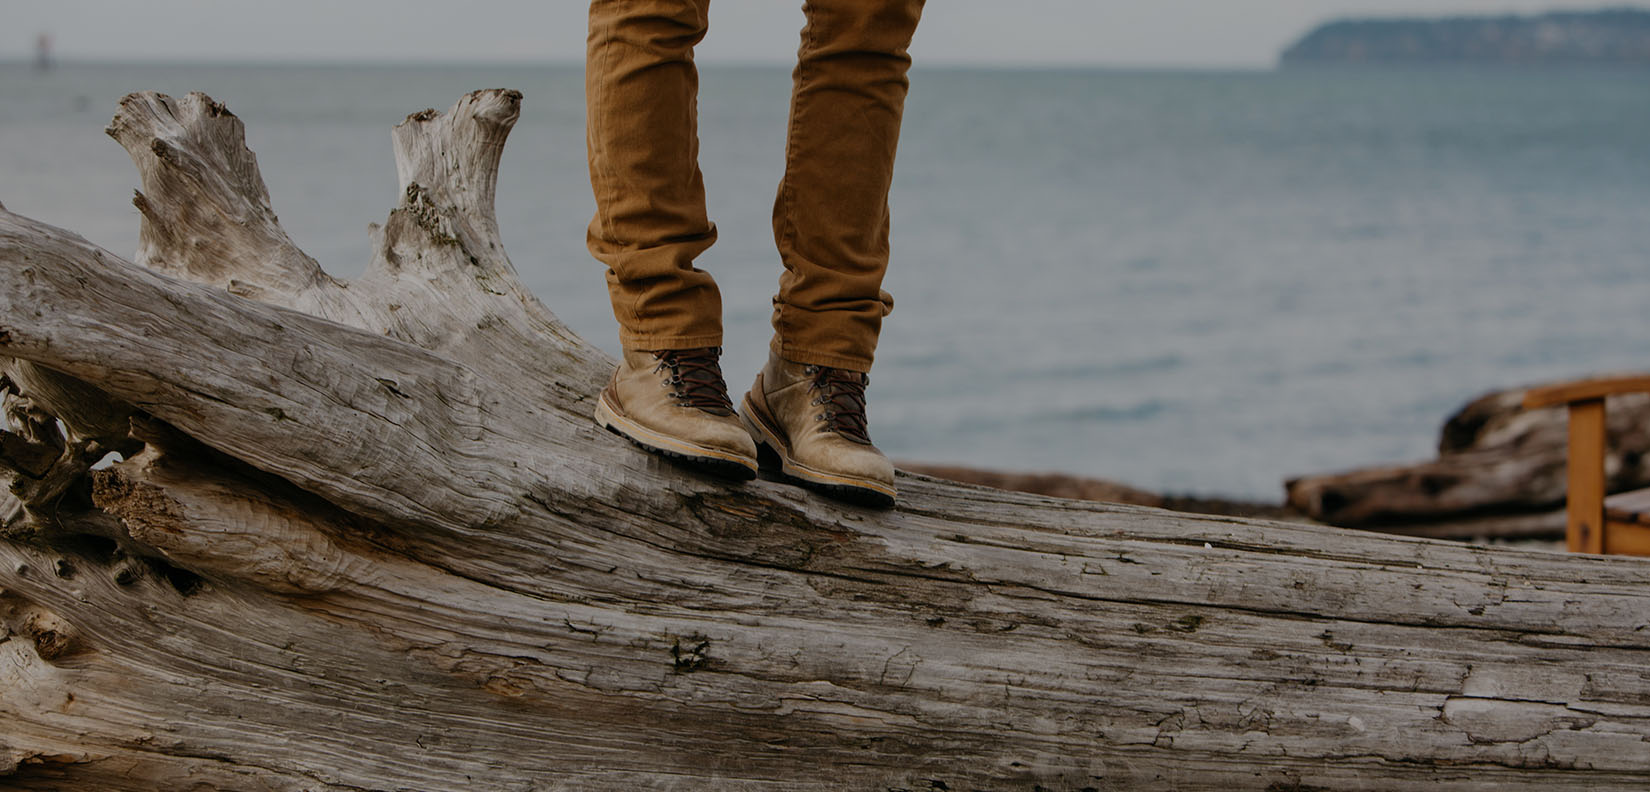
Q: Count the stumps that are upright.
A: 2